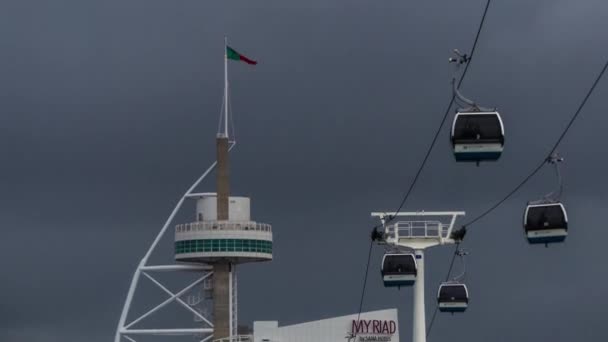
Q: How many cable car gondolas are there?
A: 4